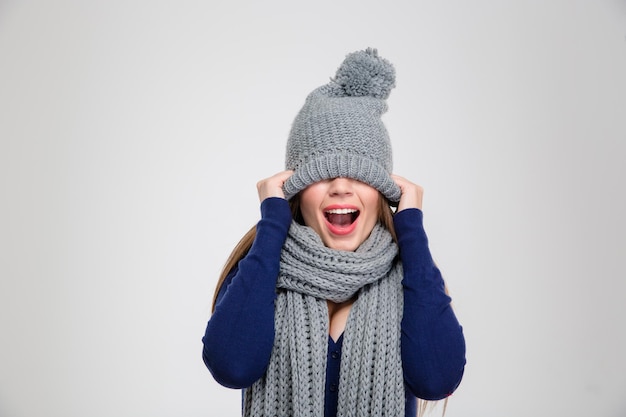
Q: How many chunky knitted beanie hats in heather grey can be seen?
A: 1